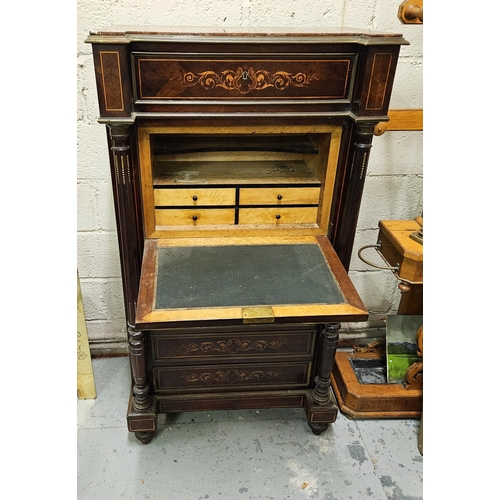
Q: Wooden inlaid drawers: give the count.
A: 3